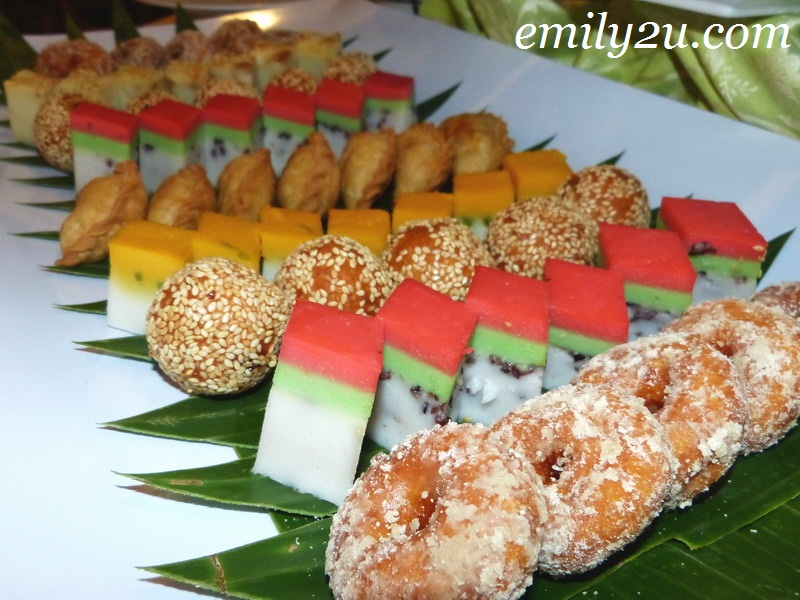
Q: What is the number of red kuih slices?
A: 12